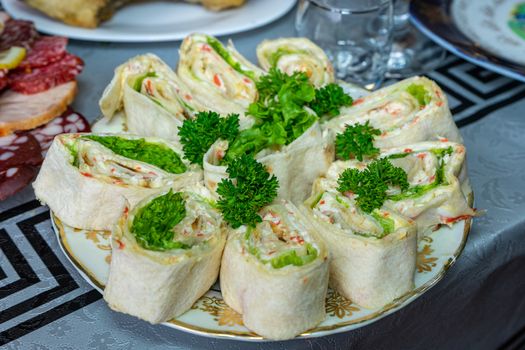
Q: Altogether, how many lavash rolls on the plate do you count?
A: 10